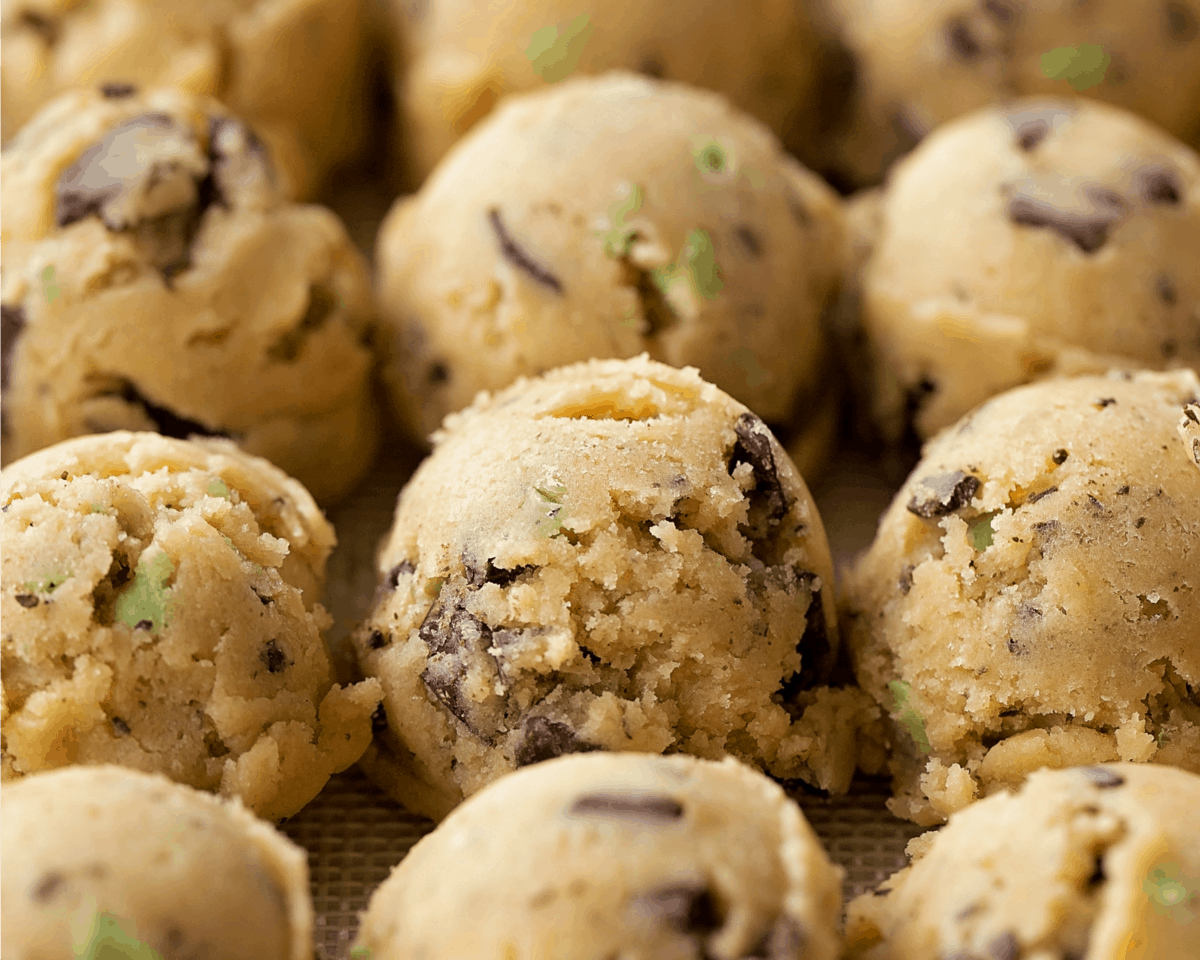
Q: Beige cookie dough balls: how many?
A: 12